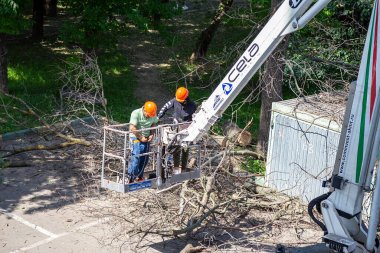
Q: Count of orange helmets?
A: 2